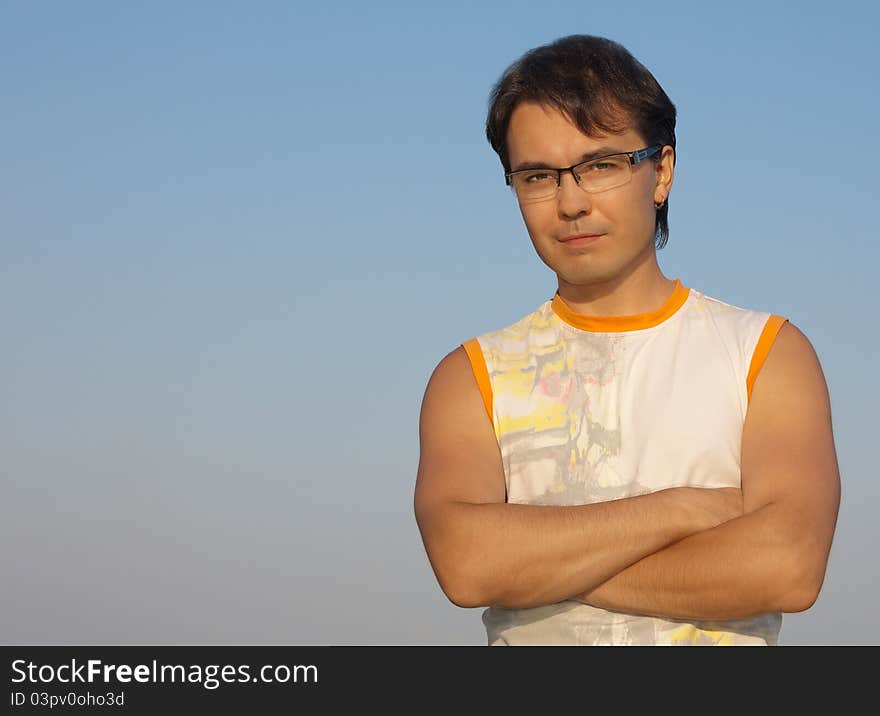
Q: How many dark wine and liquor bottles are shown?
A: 0